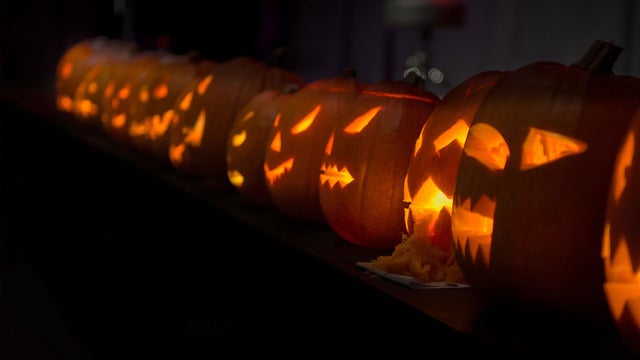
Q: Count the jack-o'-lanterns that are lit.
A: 11